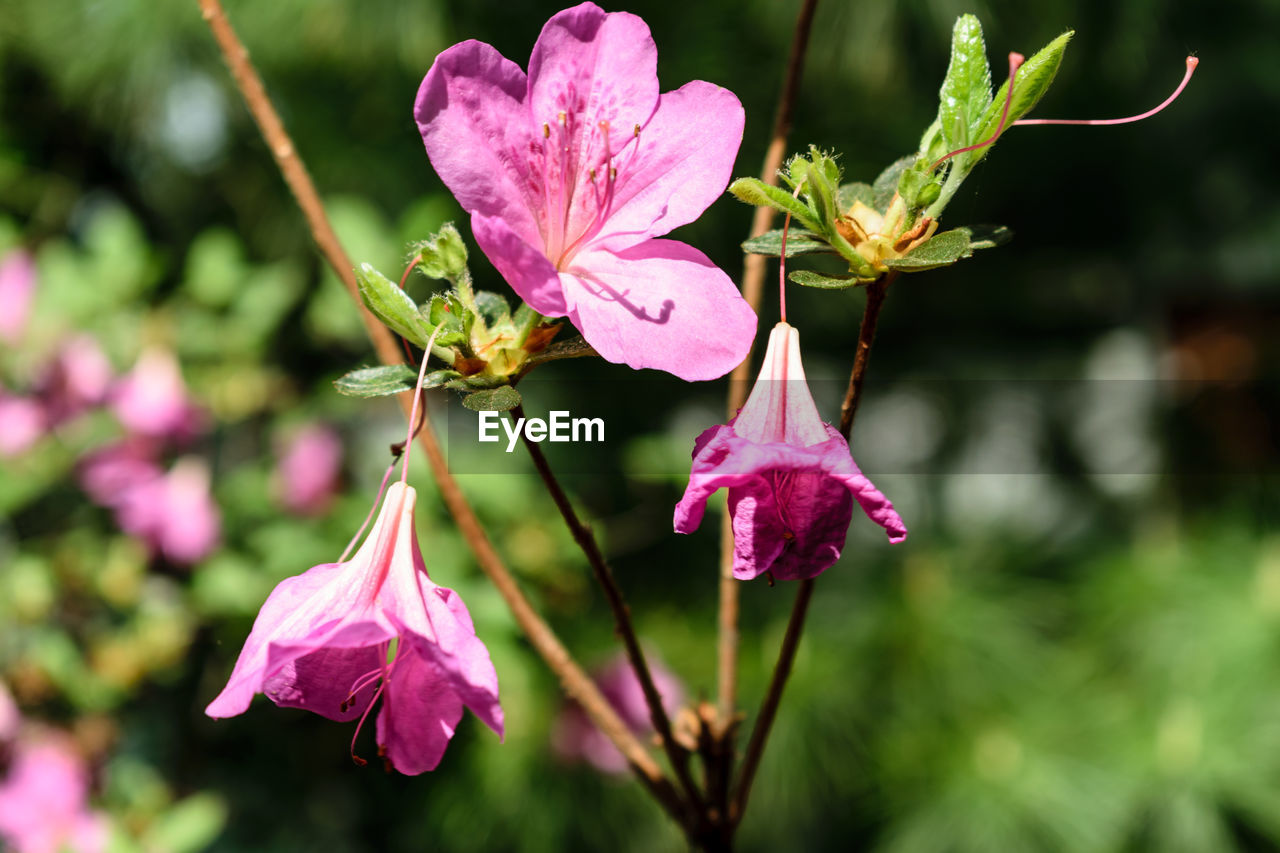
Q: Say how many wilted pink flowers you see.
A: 2